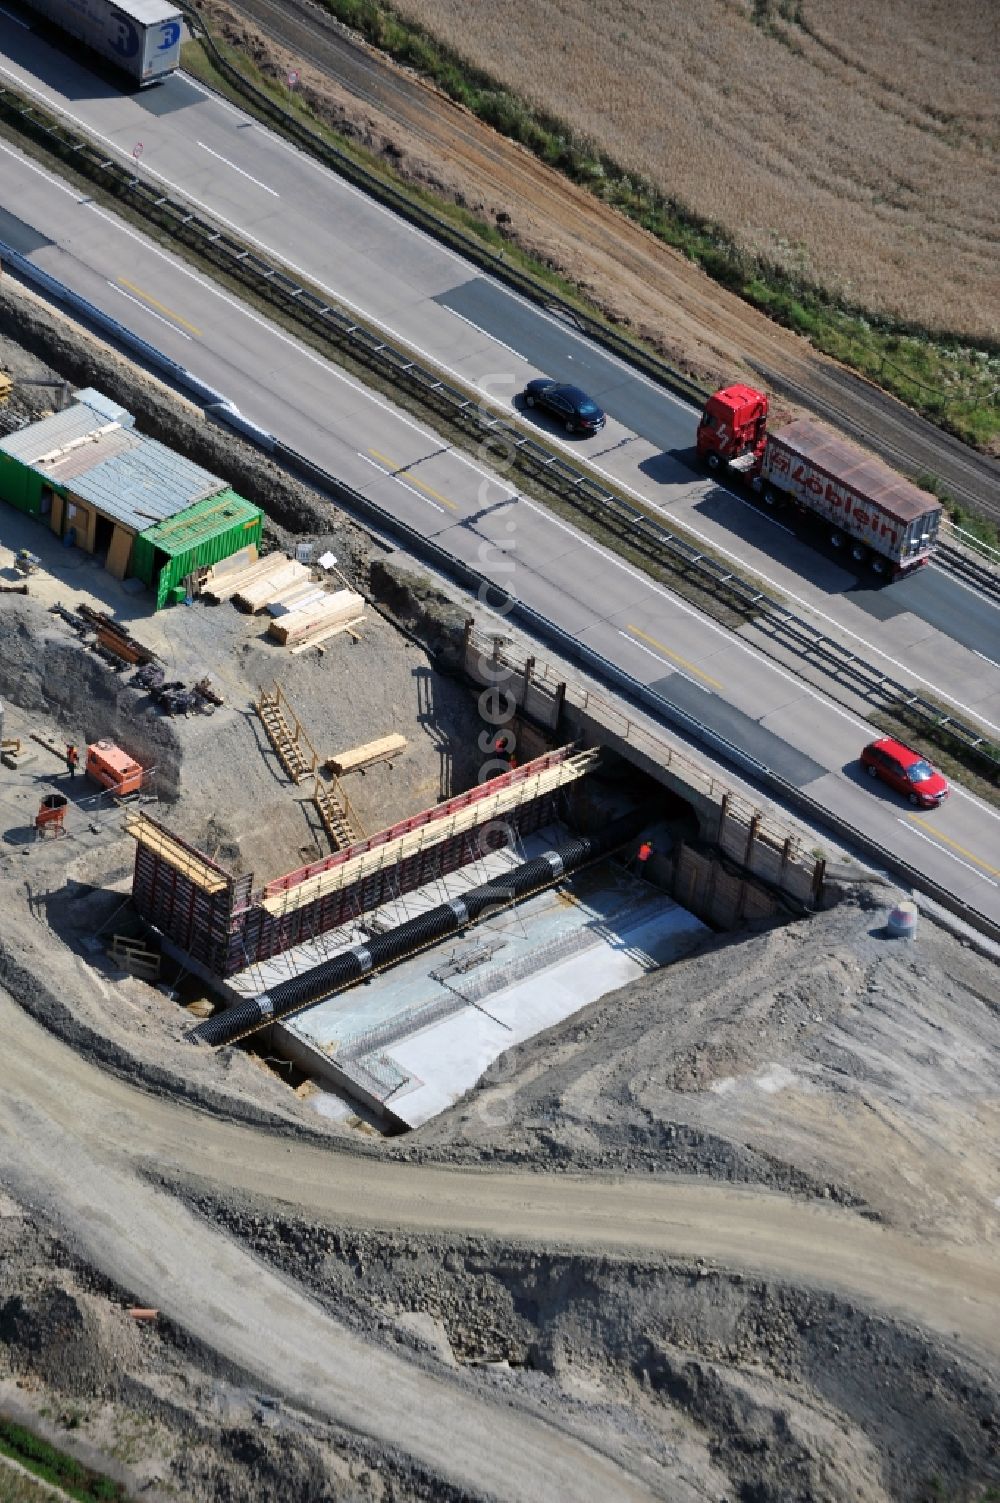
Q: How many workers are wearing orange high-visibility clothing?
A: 4